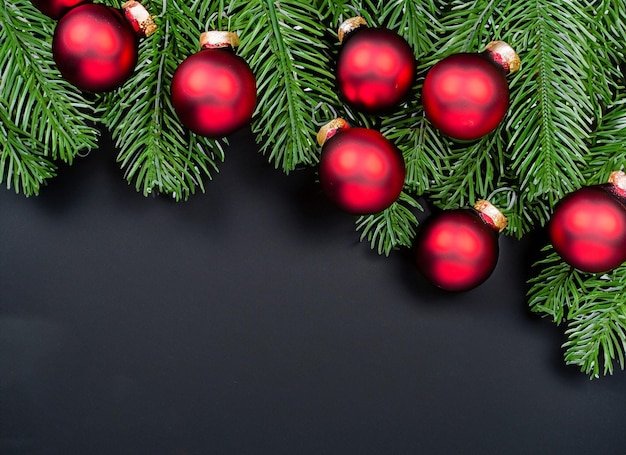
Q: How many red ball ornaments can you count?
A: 8